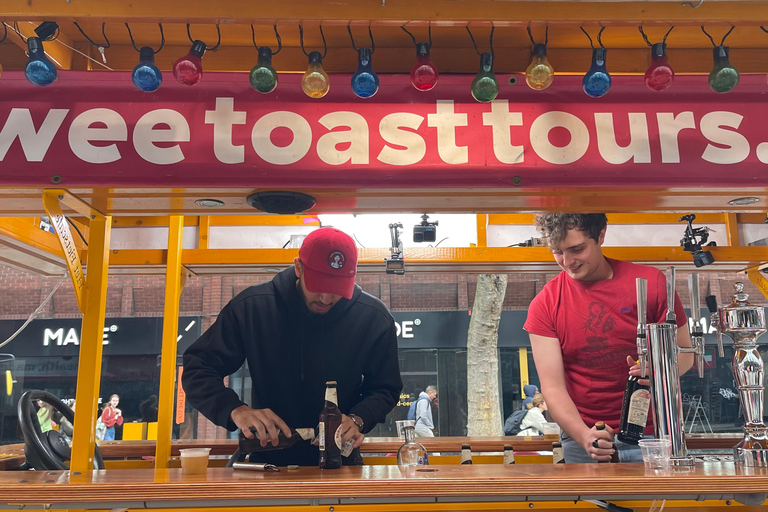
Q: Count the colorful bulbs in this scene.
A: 12